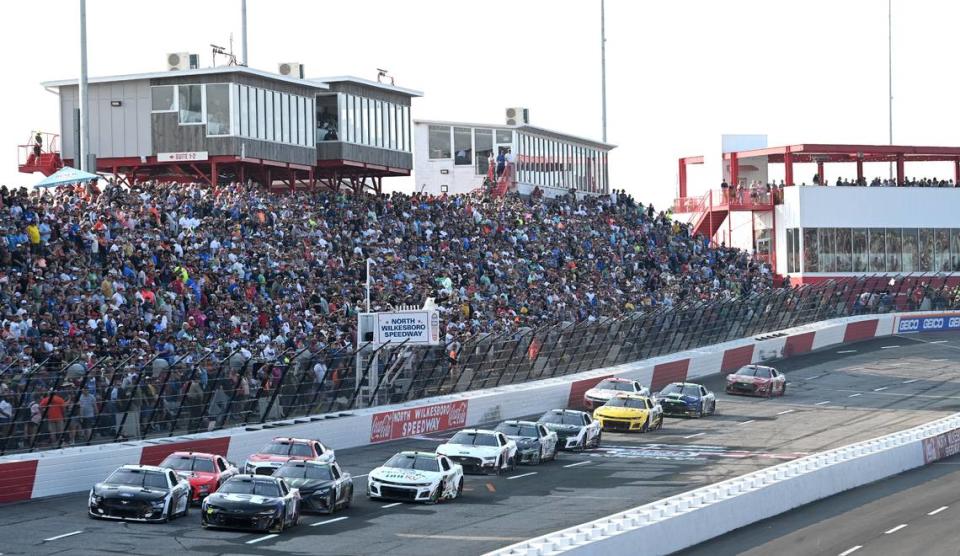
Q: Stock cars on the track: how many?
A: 13